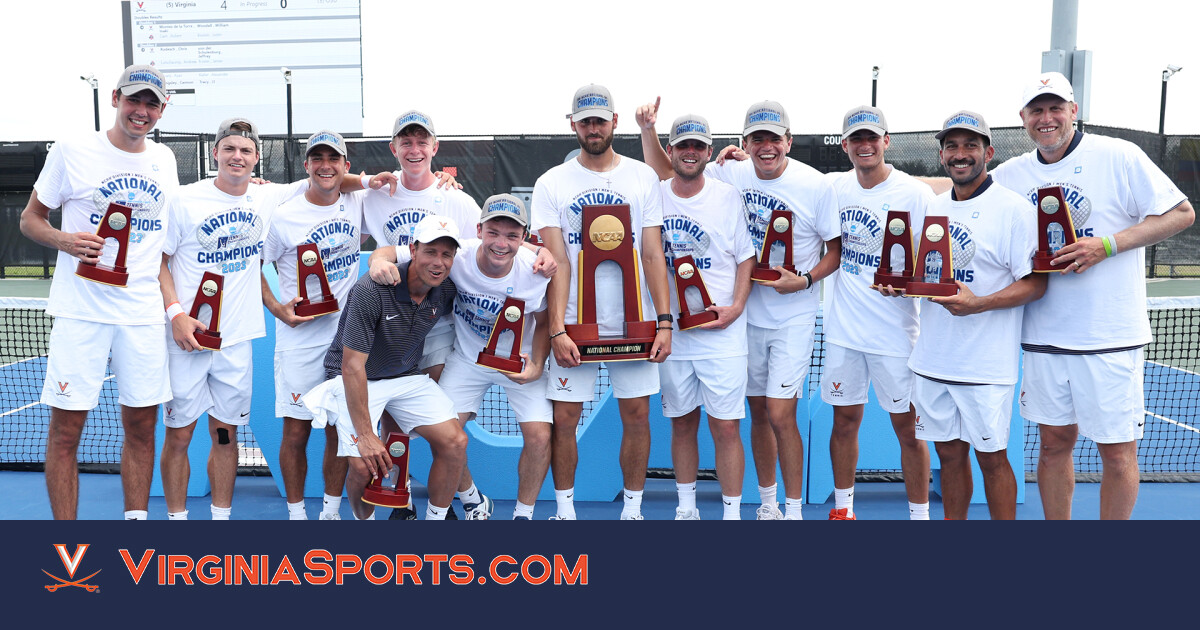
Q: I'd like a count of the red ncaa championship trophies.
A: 11